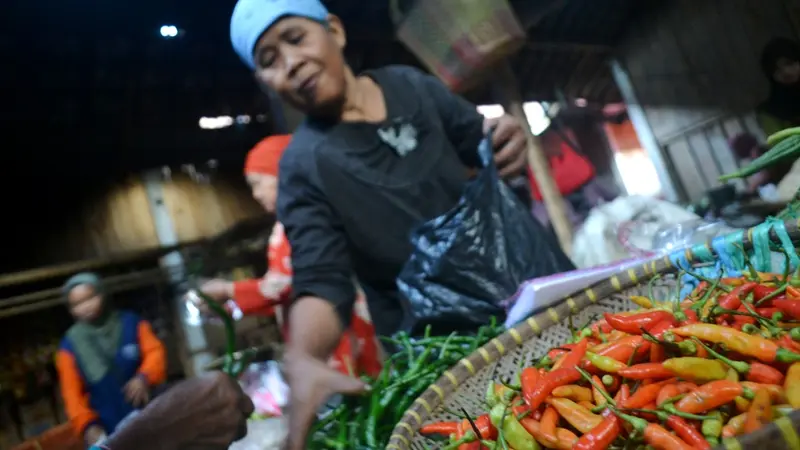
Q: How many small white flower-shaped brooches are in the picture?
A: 1